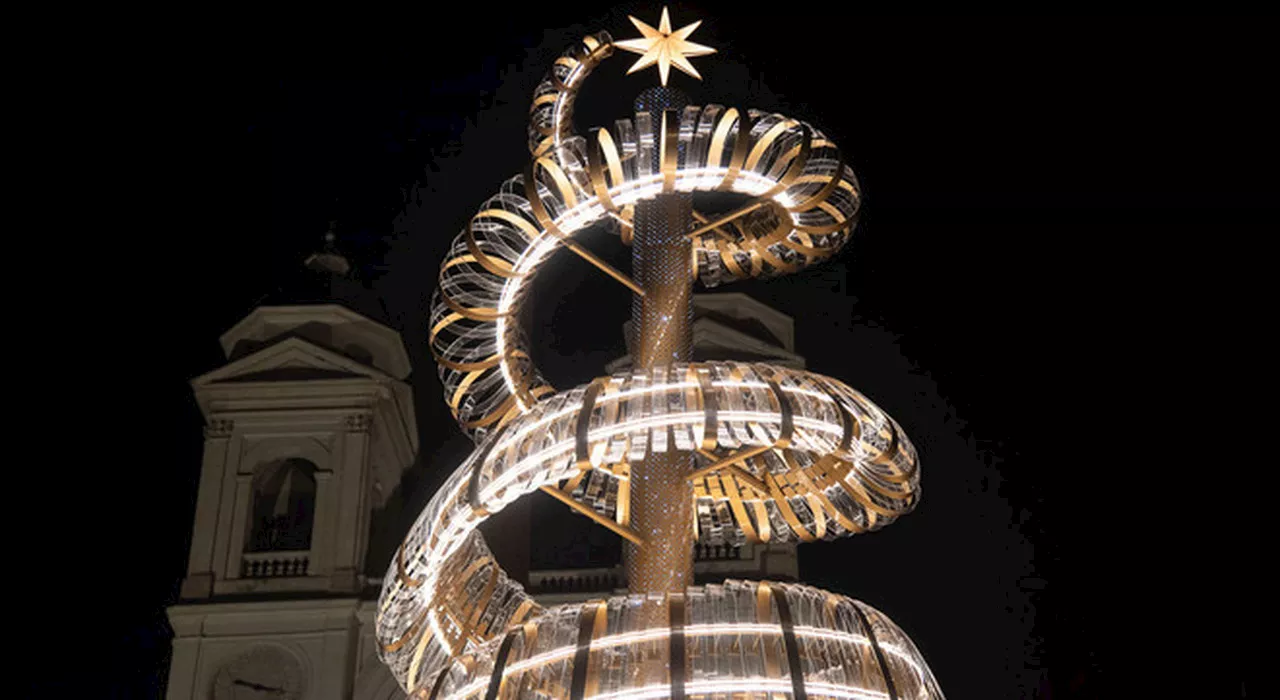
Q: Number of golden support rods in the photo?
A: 6